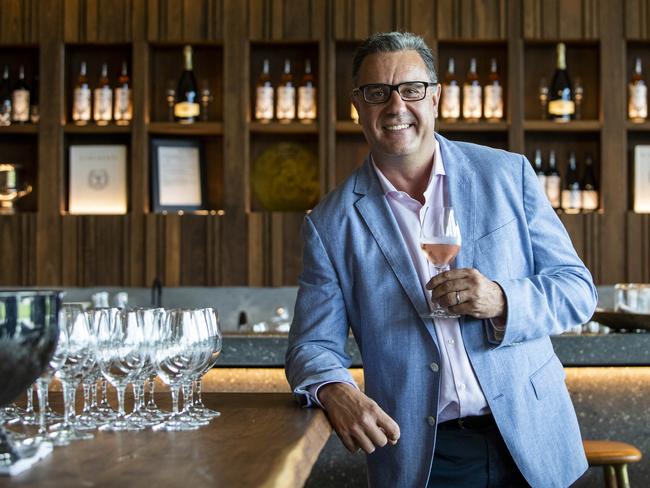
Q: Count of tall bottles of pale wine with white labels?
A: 10